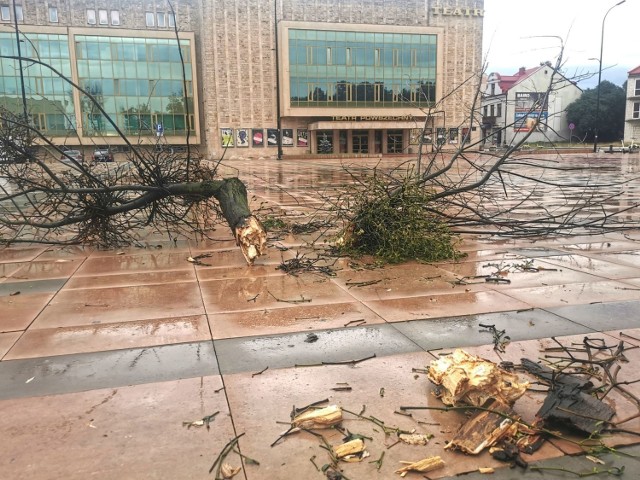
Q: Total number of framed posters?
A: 11